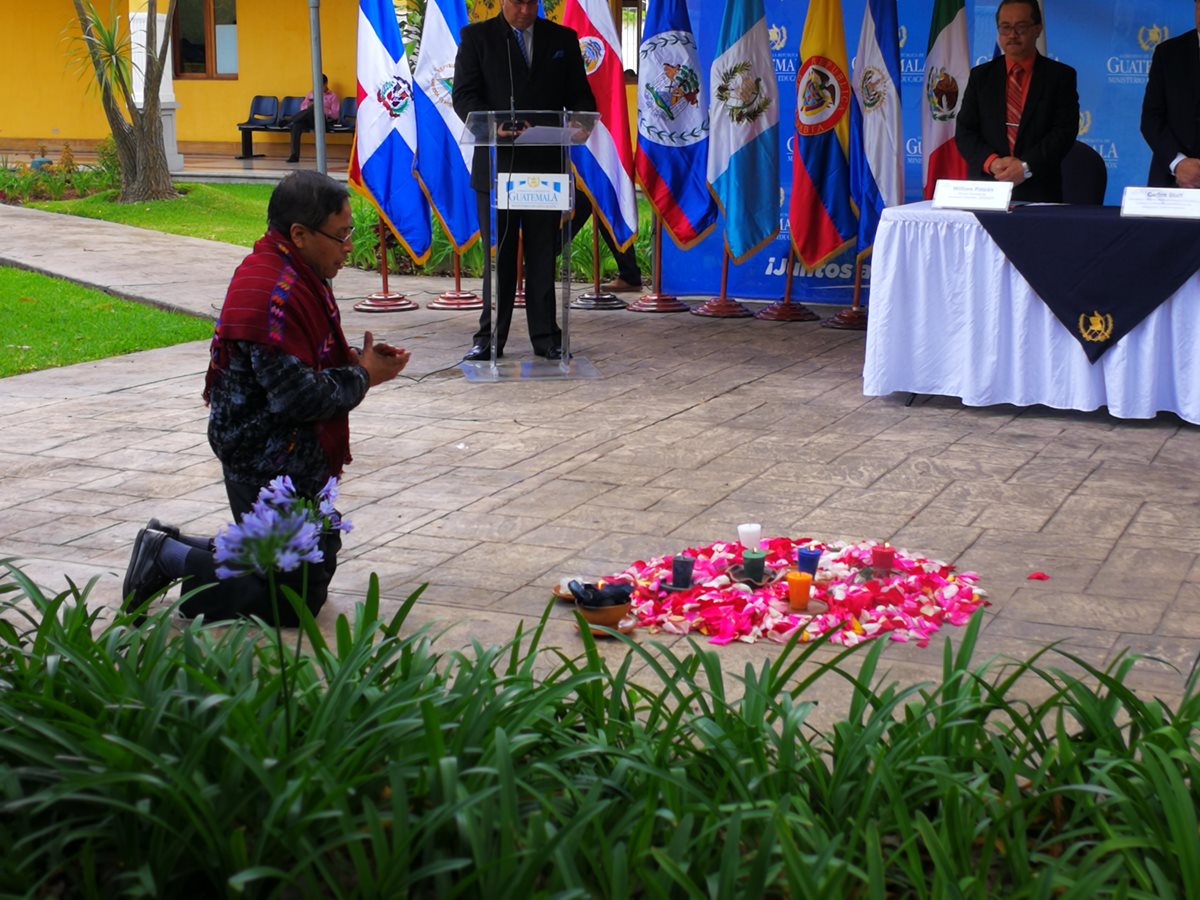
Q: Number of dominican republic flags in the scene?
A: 1